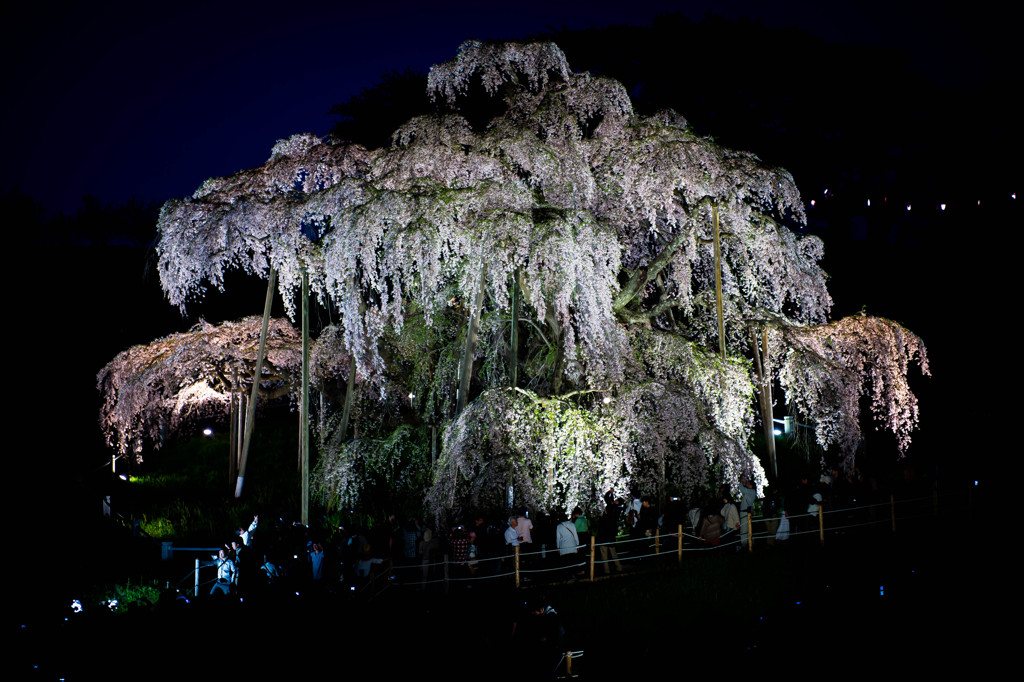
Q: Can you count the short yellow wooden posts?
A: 8